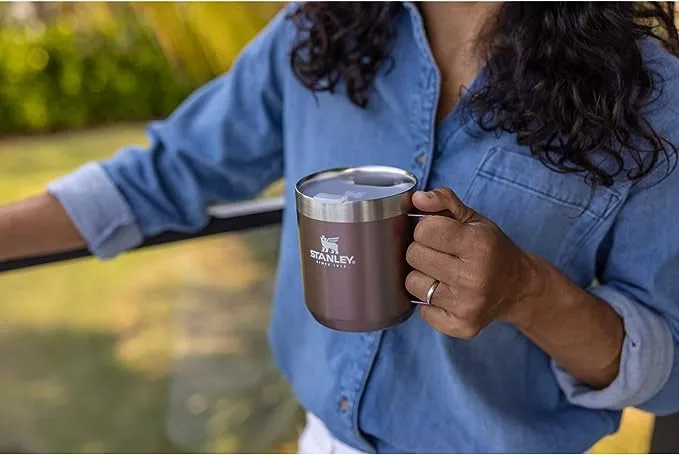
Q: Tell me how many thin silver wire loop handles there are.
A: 1